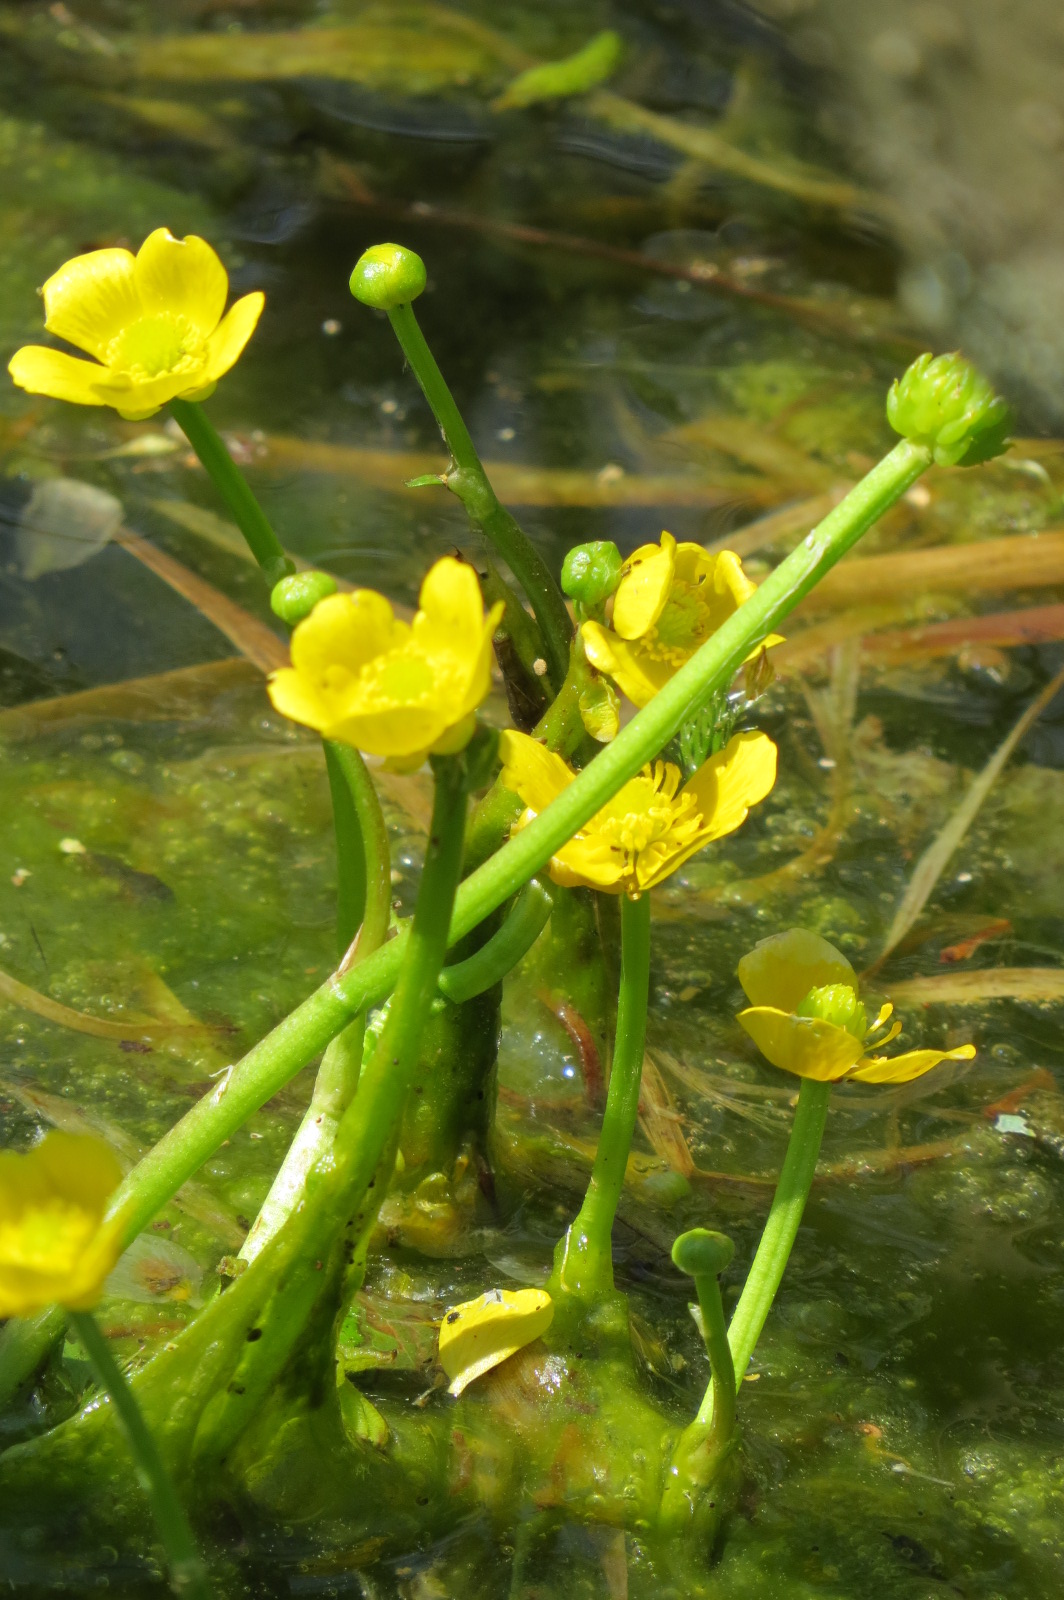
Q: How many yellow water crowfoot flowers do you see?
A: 6